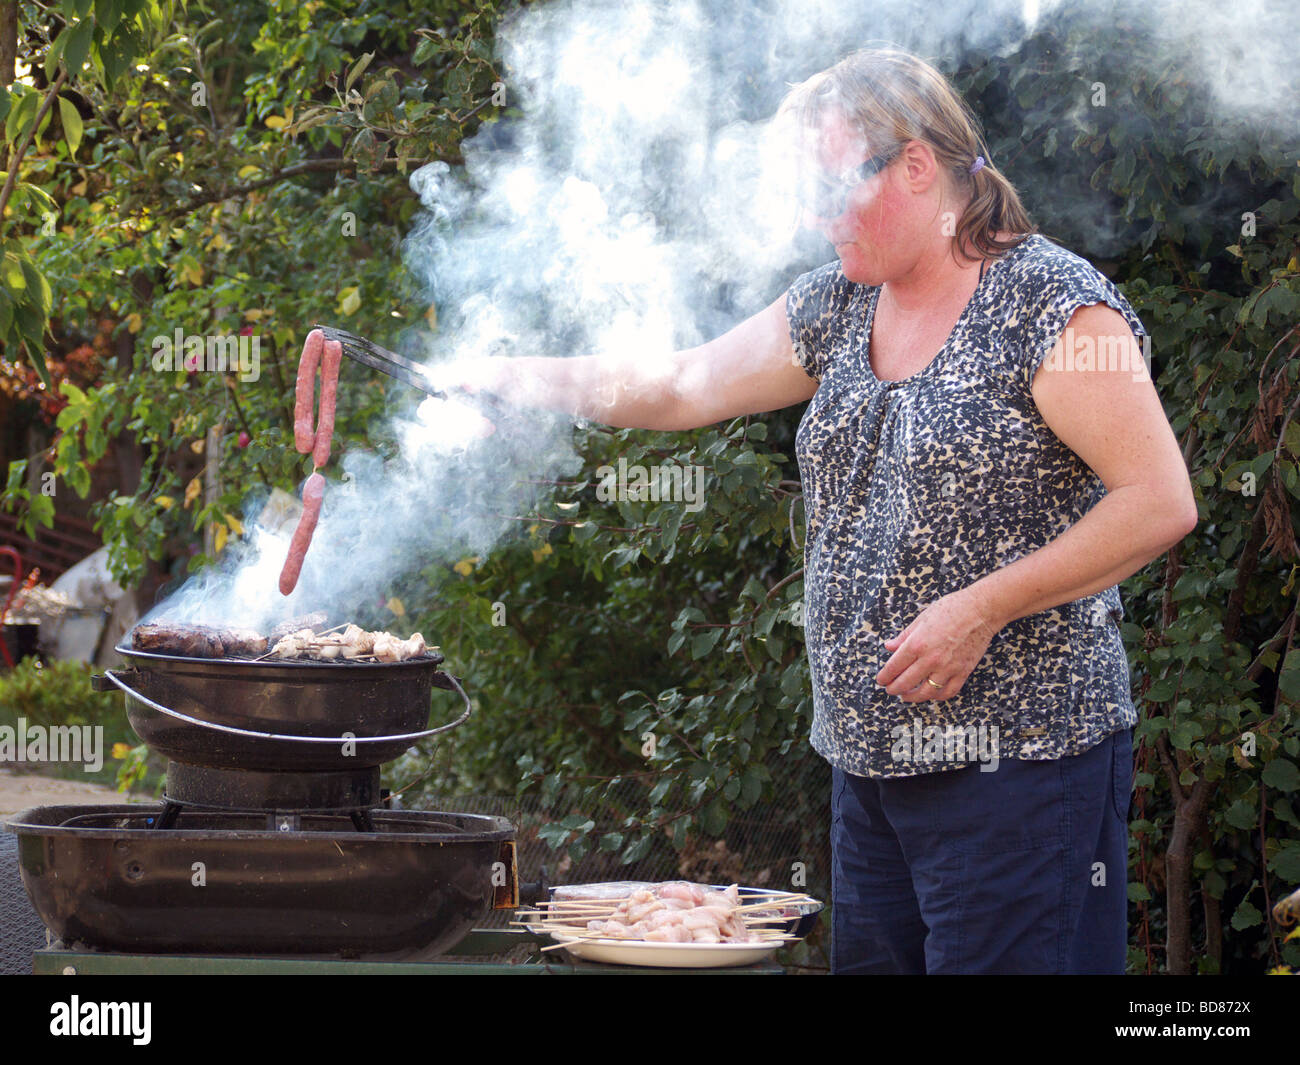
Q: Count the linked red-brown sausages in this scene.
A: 3